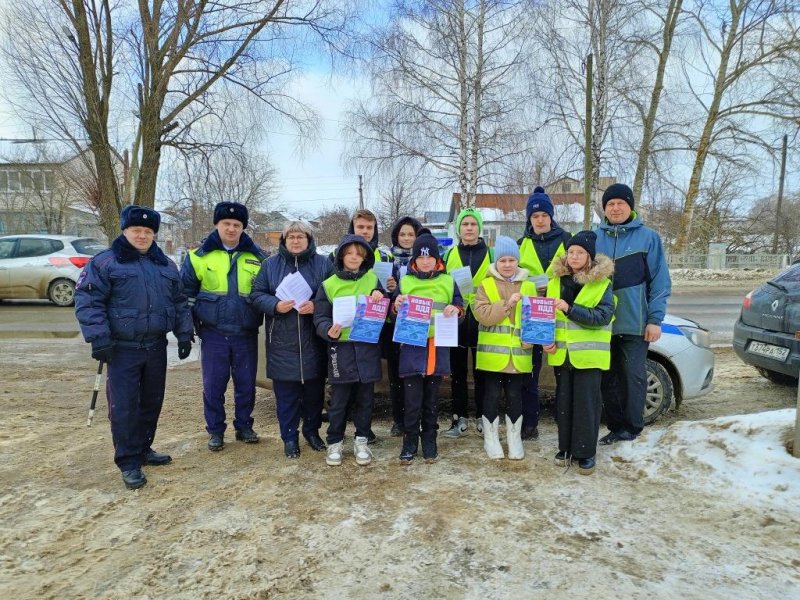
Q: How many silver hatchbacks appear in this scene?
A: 1